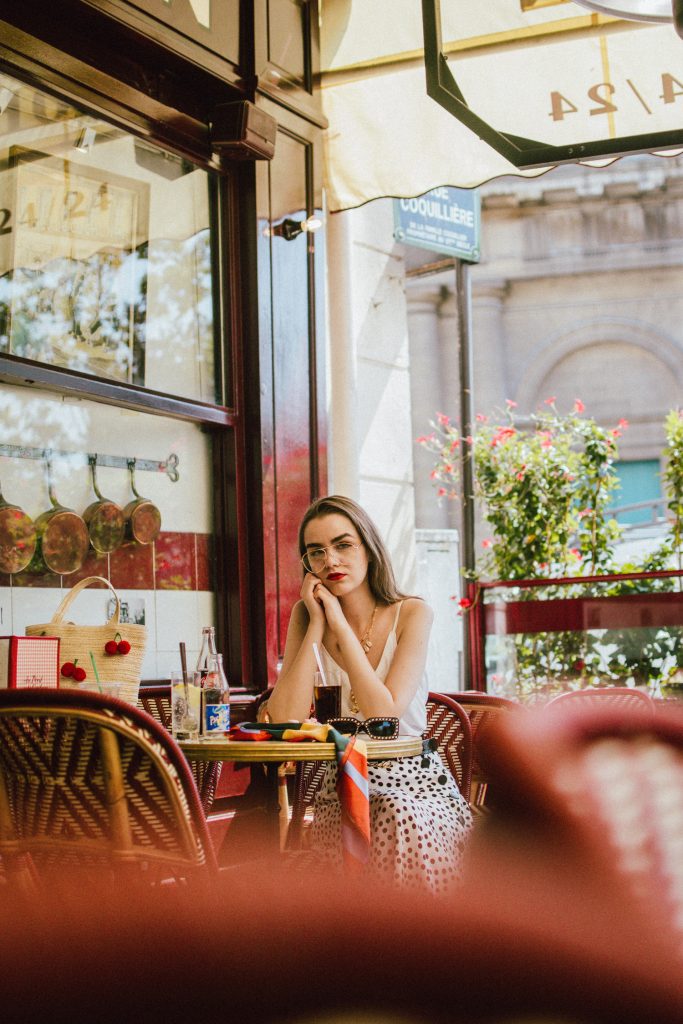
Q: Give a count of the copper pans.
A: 4